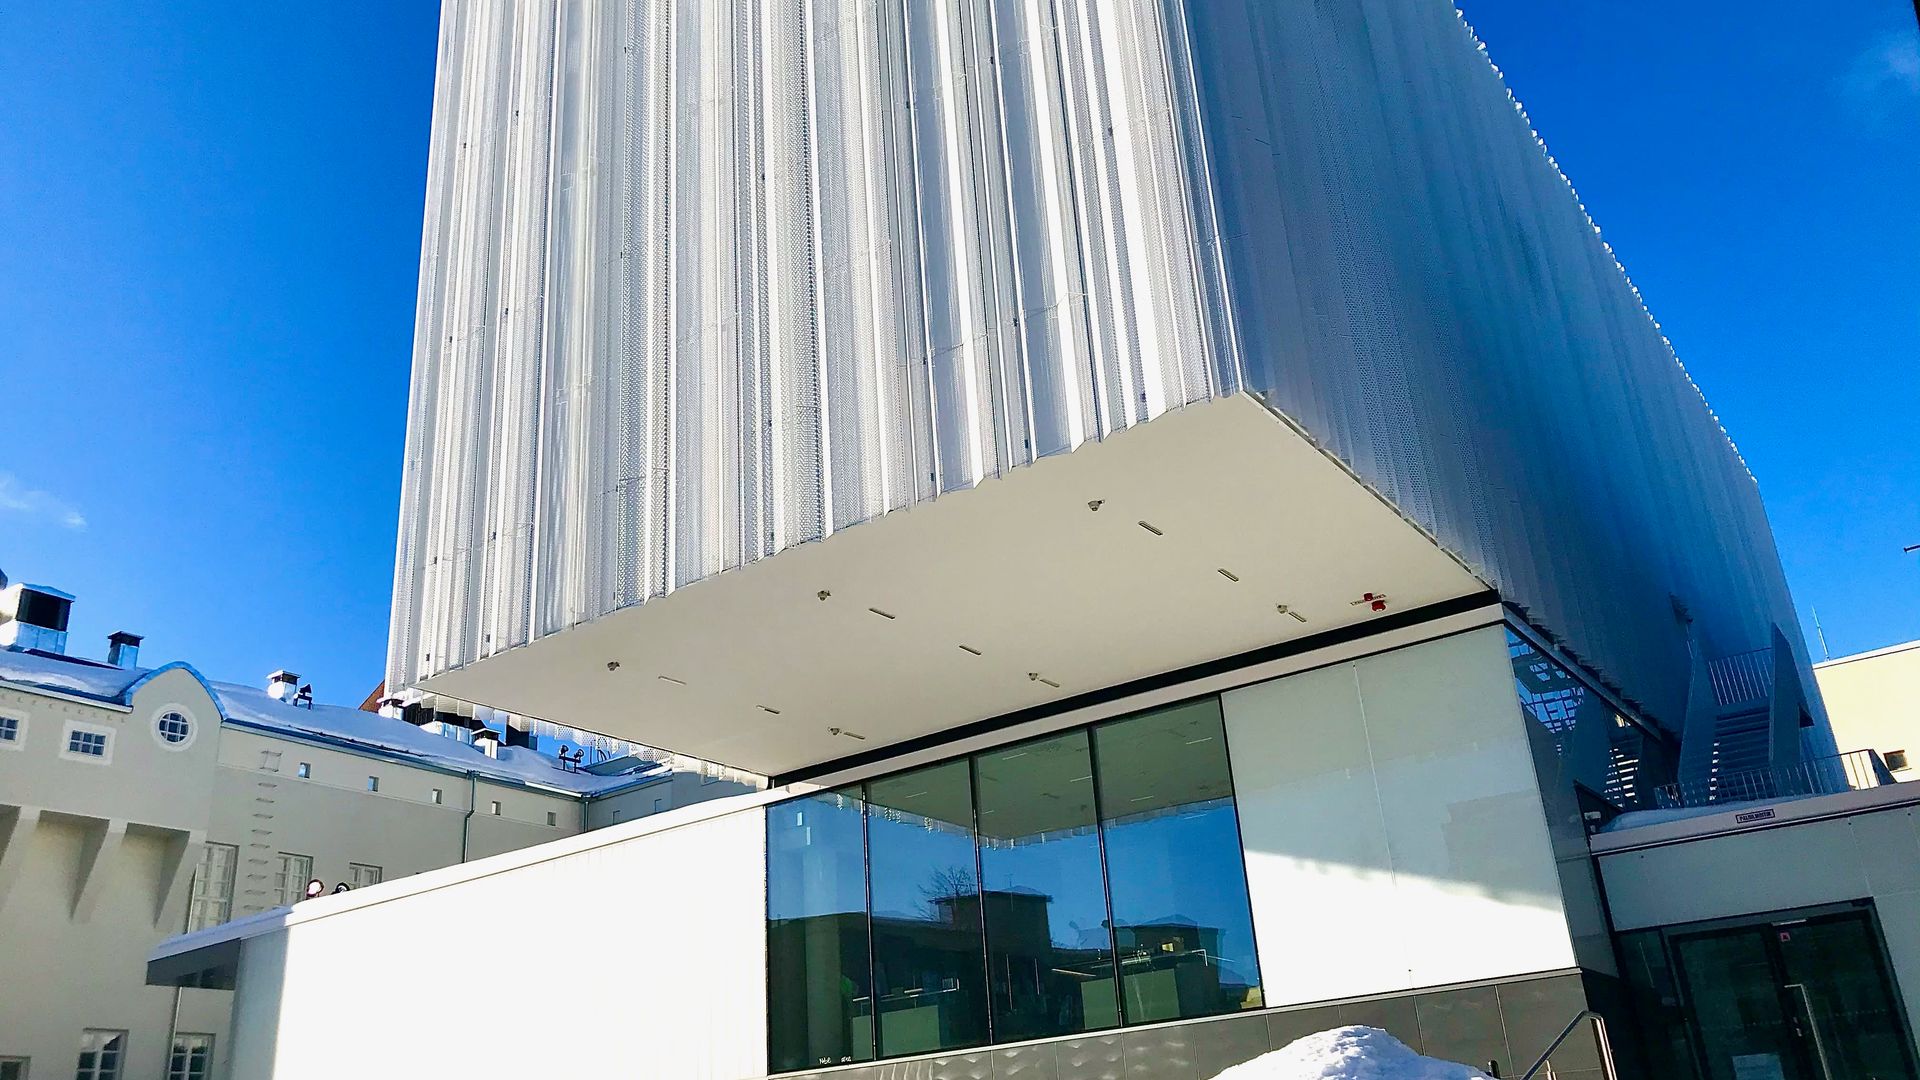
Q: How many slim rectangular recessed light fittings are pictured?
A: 9